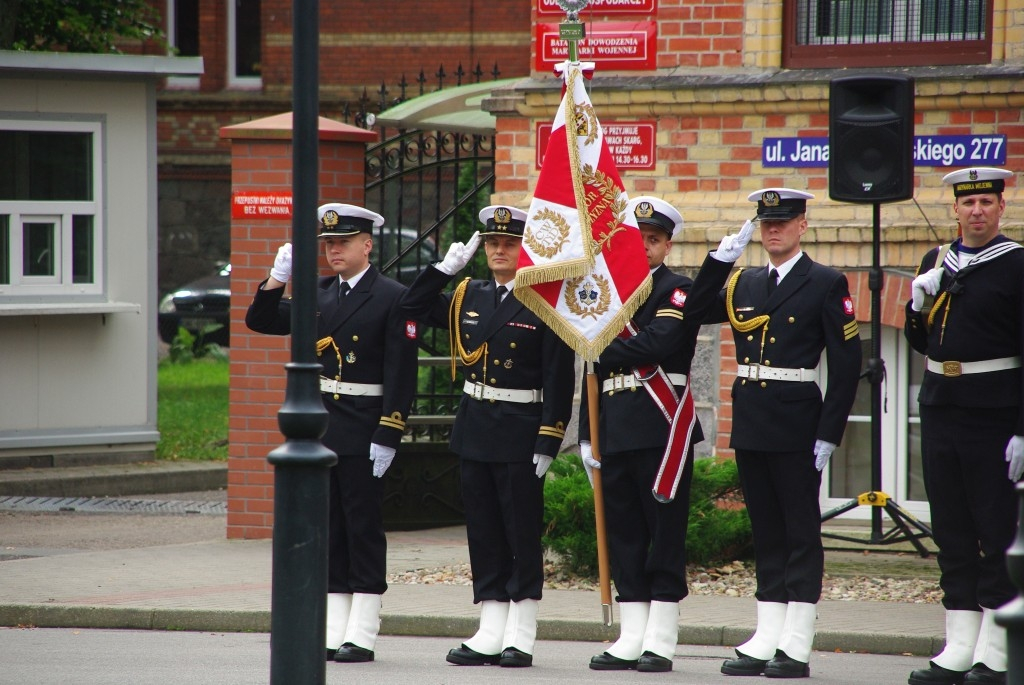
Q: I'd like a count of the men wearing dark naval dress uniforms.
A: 5